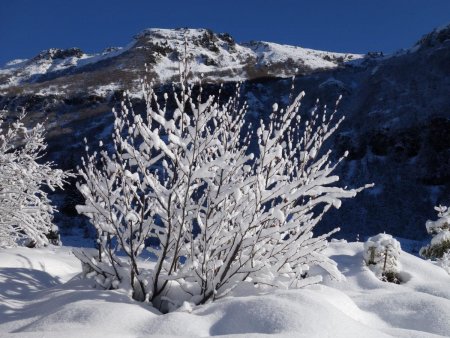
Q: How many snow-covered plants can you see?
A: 4